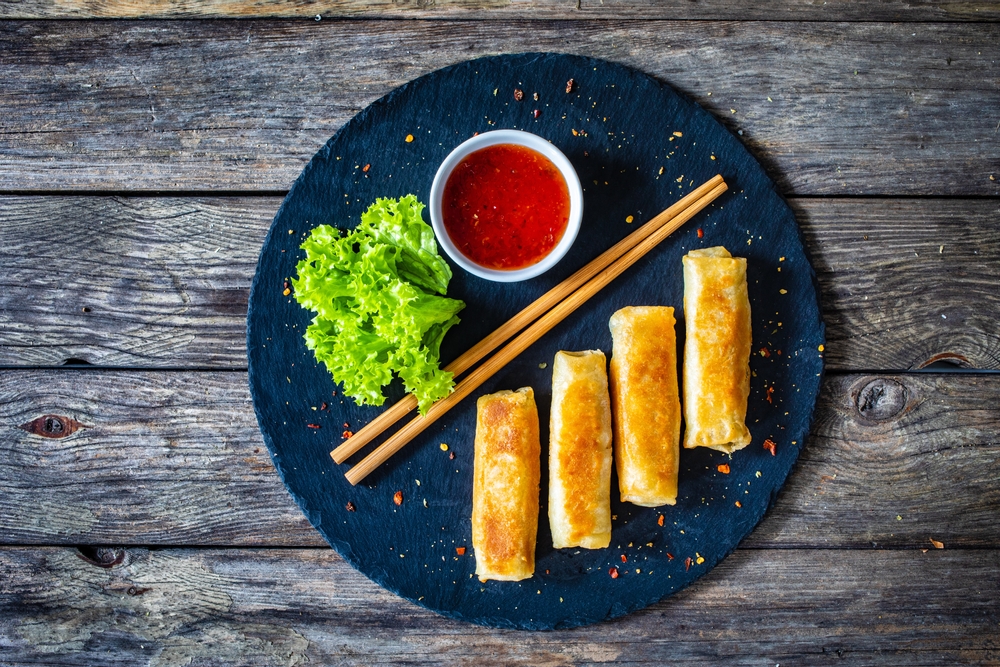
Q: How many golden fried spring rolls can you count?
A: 4